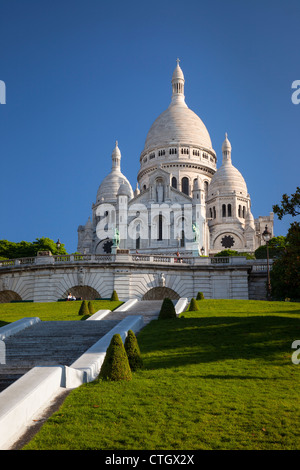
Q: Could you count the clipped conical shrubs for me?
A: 8